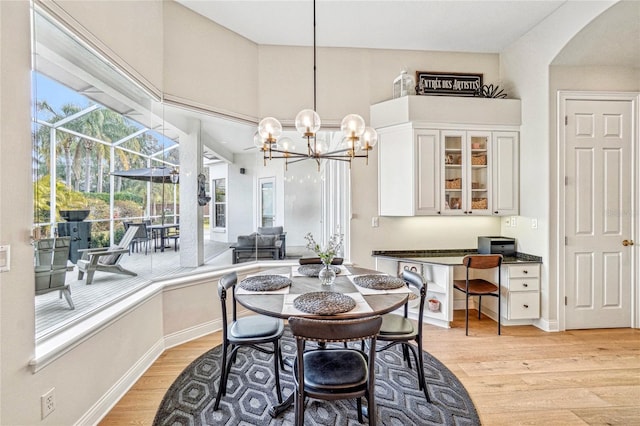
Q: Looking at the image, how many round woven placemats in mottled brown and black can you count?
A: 4